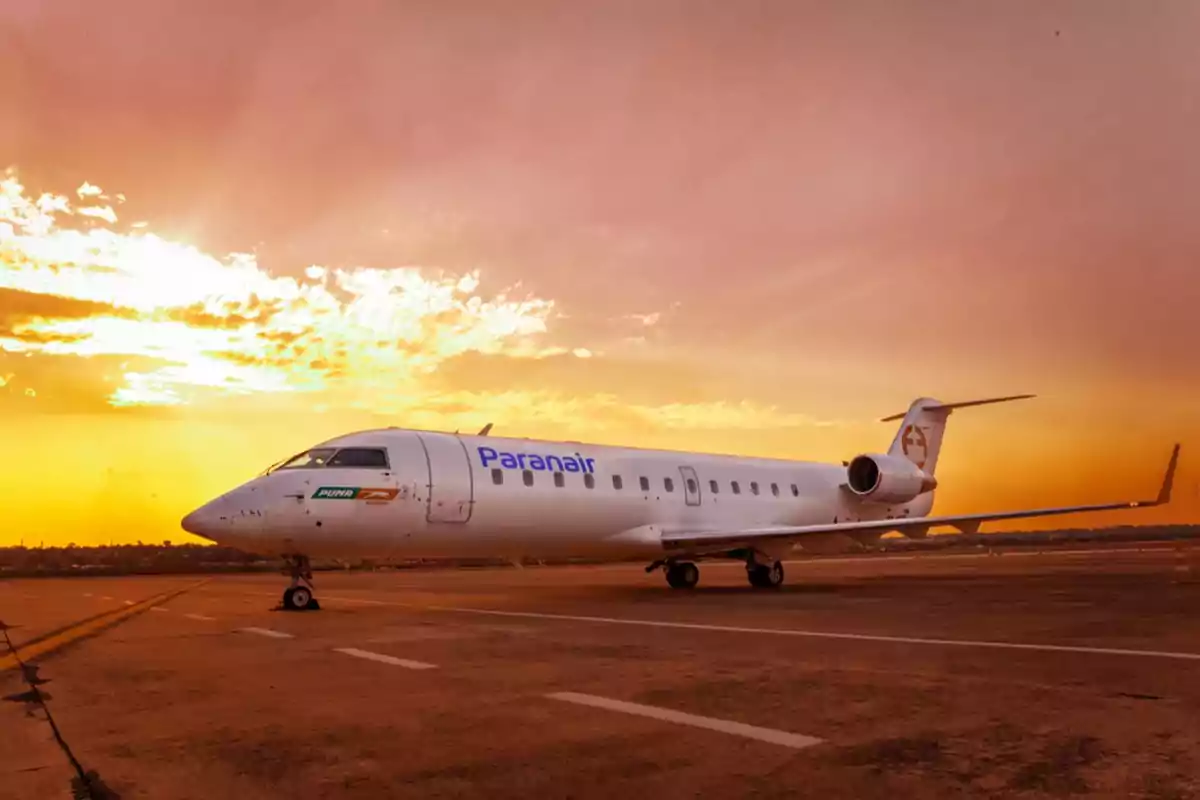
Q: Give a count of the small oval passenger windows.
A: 13